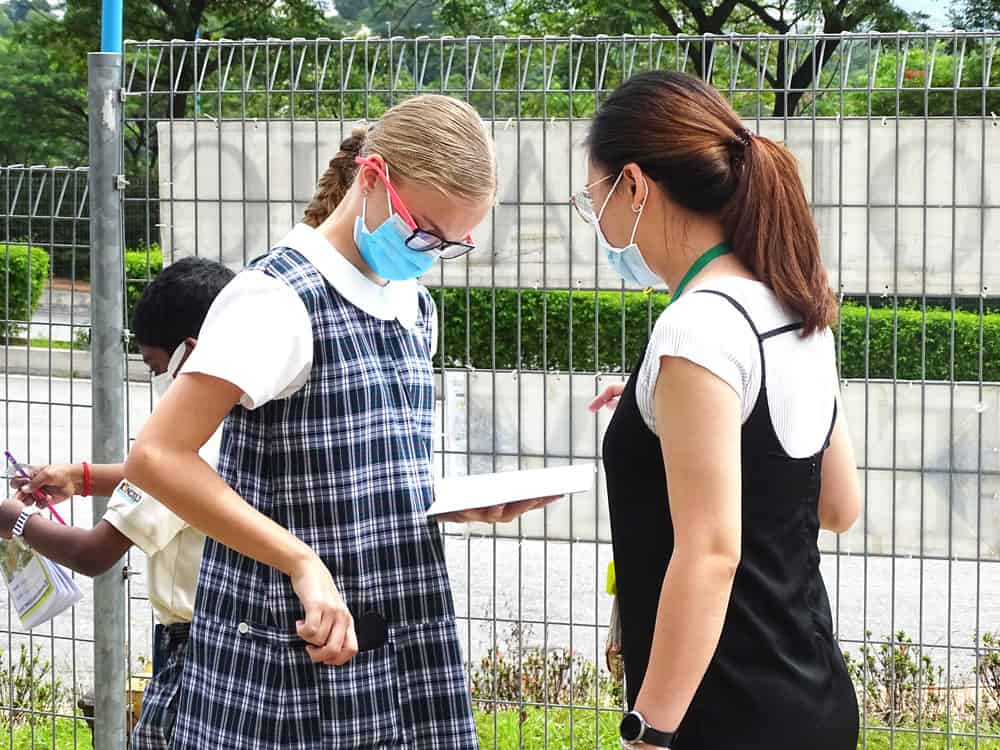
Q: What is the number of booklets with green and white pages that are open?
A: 1